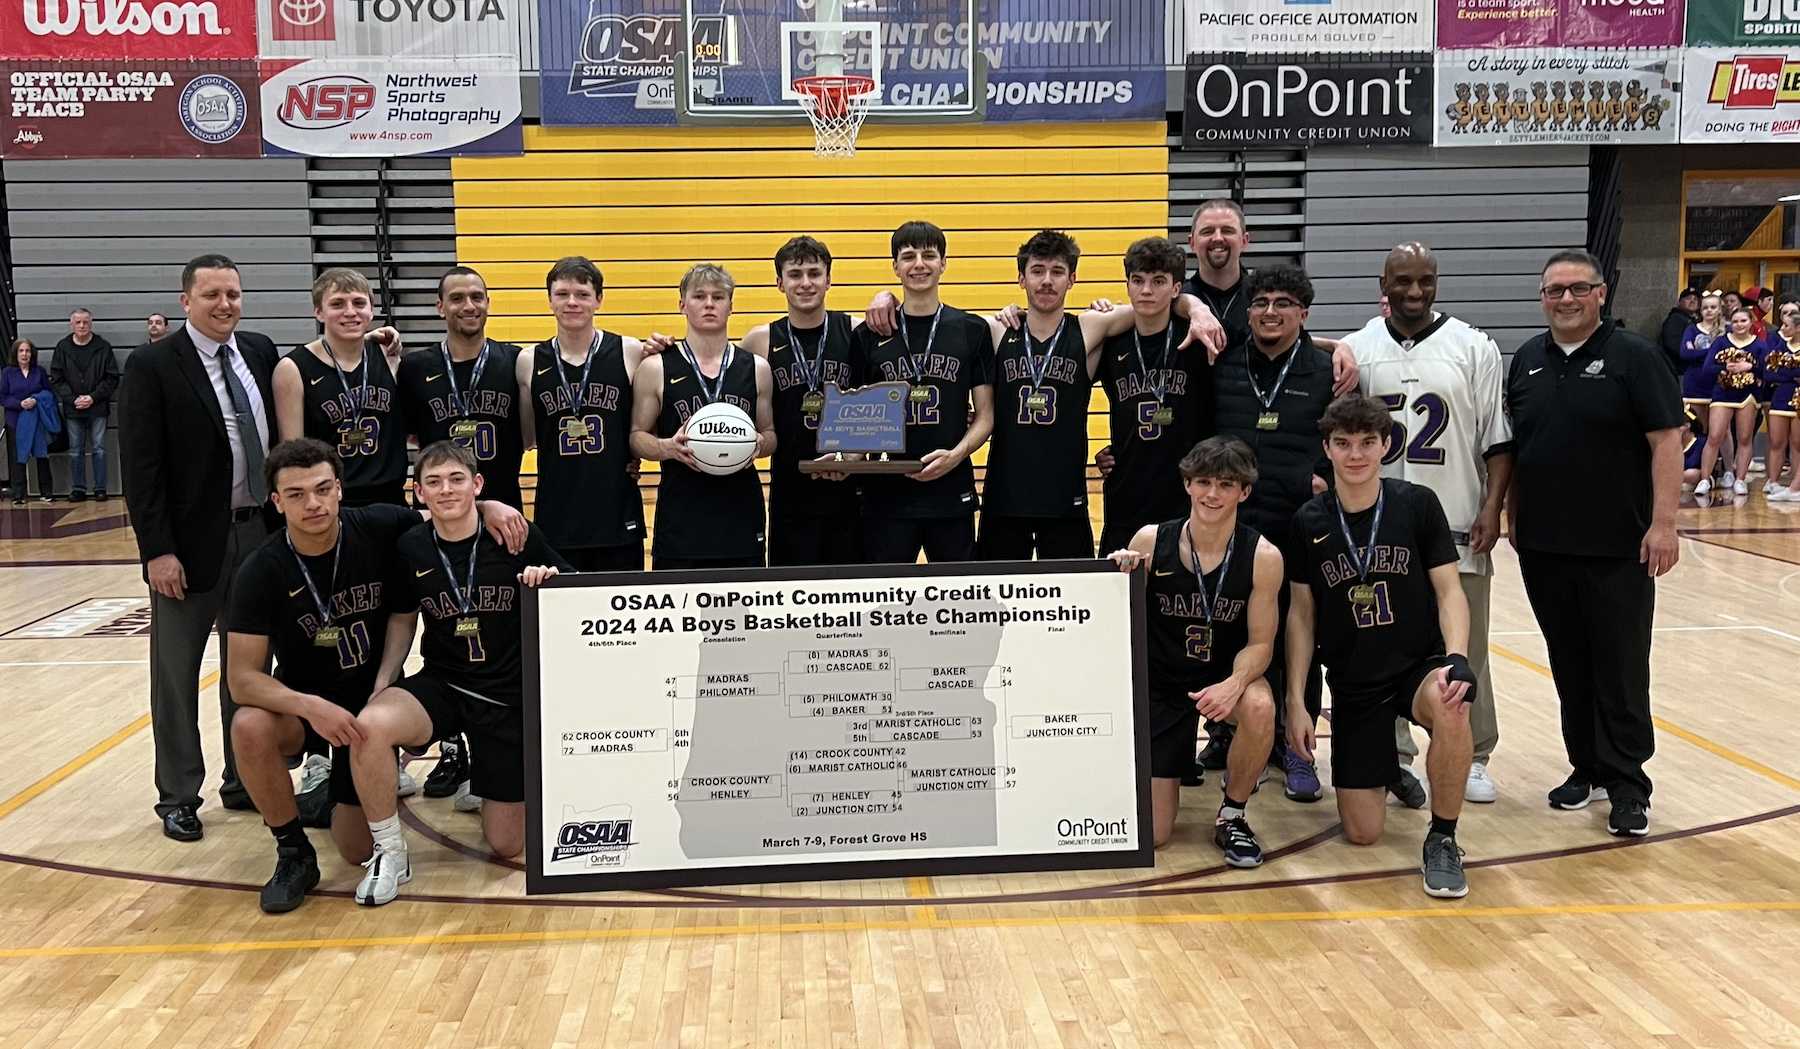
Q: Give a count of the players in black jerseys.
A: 12